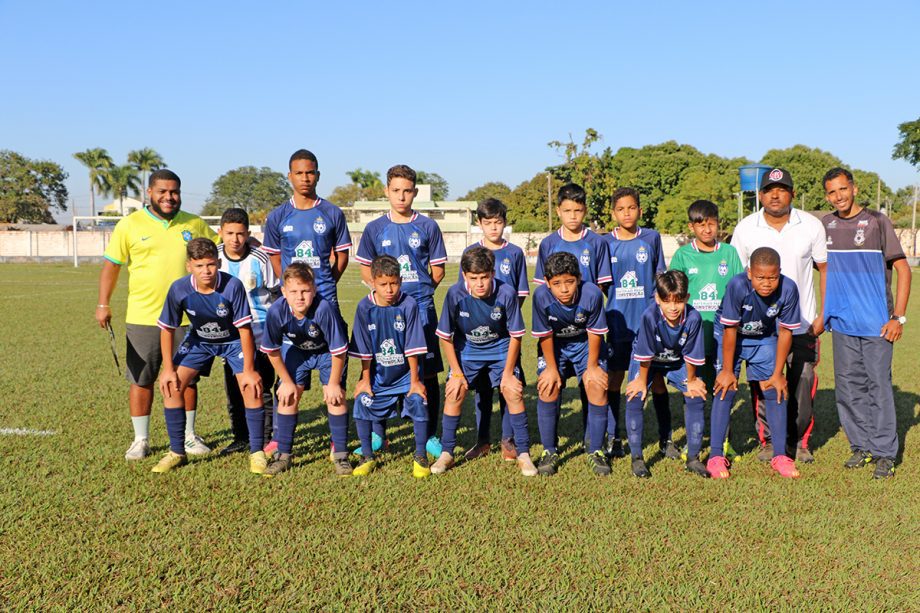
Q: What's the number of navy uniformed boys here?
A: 12